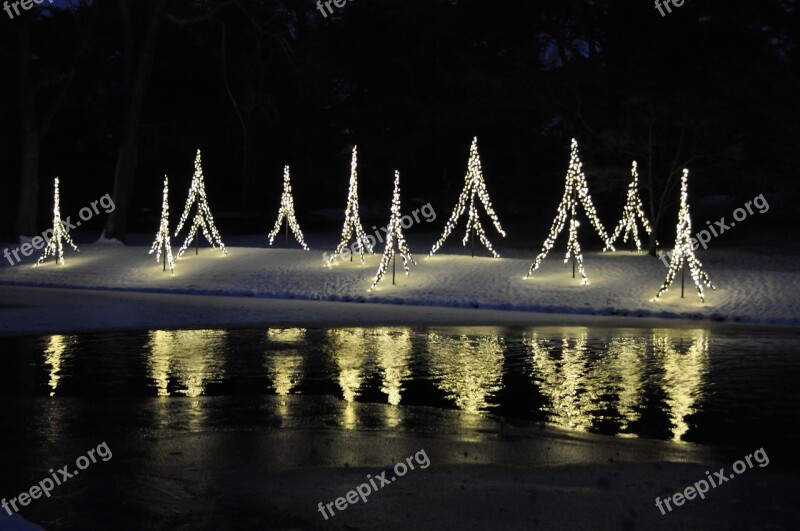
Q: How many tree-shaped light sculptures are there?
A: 10